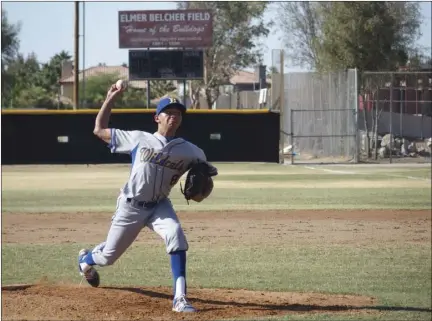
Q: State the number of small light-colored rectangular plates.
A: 2